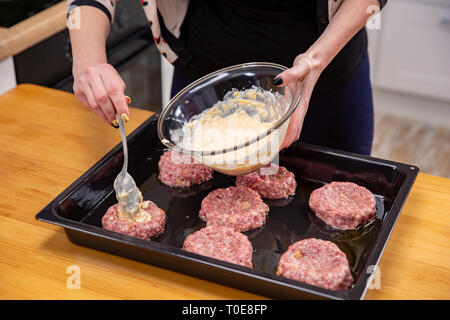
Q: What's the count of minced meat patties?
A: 7